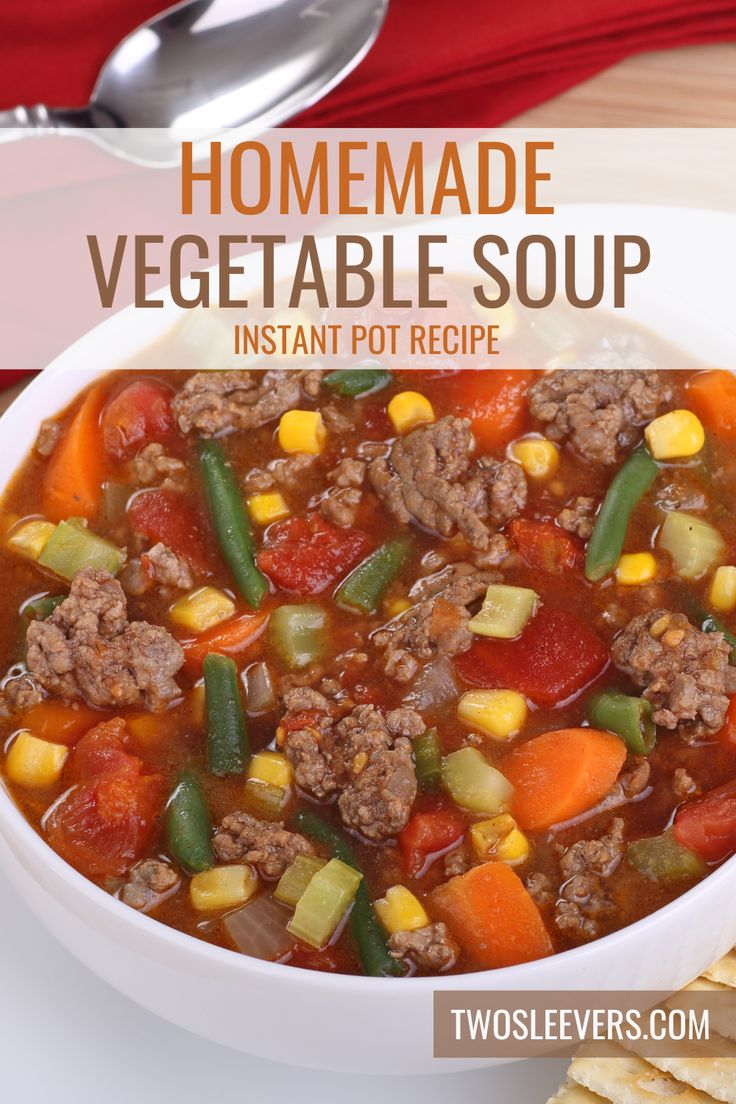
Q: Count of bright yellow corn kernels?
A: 15